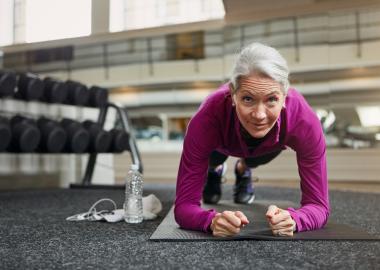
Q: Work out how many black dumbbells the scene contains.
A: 11